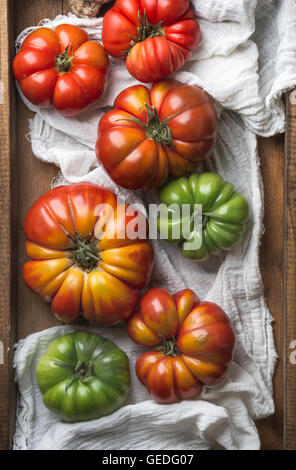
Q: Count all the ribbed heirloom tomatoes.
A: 7